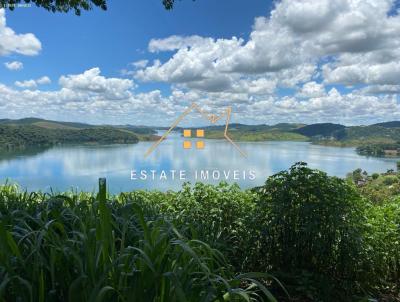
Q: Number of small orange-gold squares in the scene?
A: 4